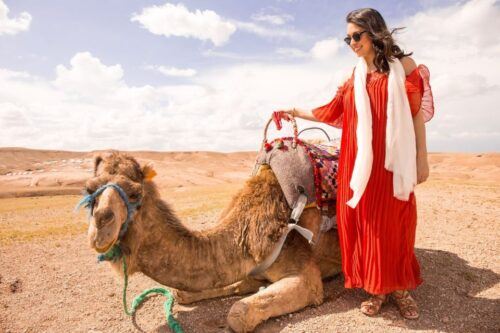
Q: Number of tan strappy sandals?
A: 2